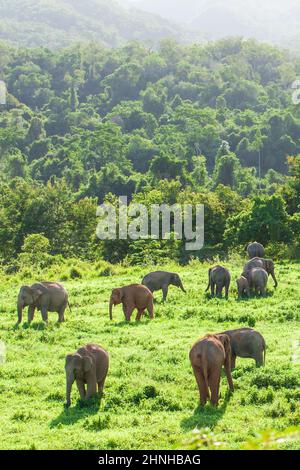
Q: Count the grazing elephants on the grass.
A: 11